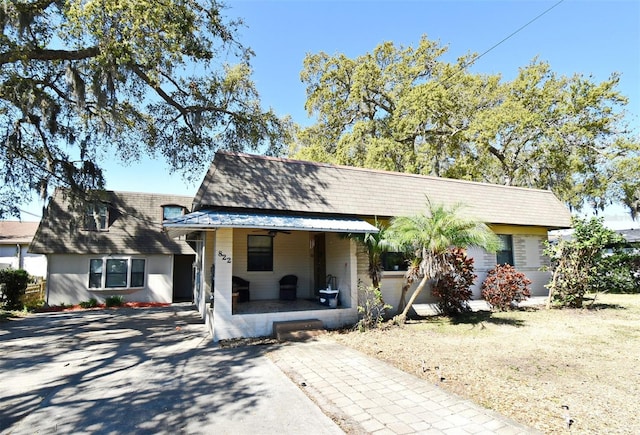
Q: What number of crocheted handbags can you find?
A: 0